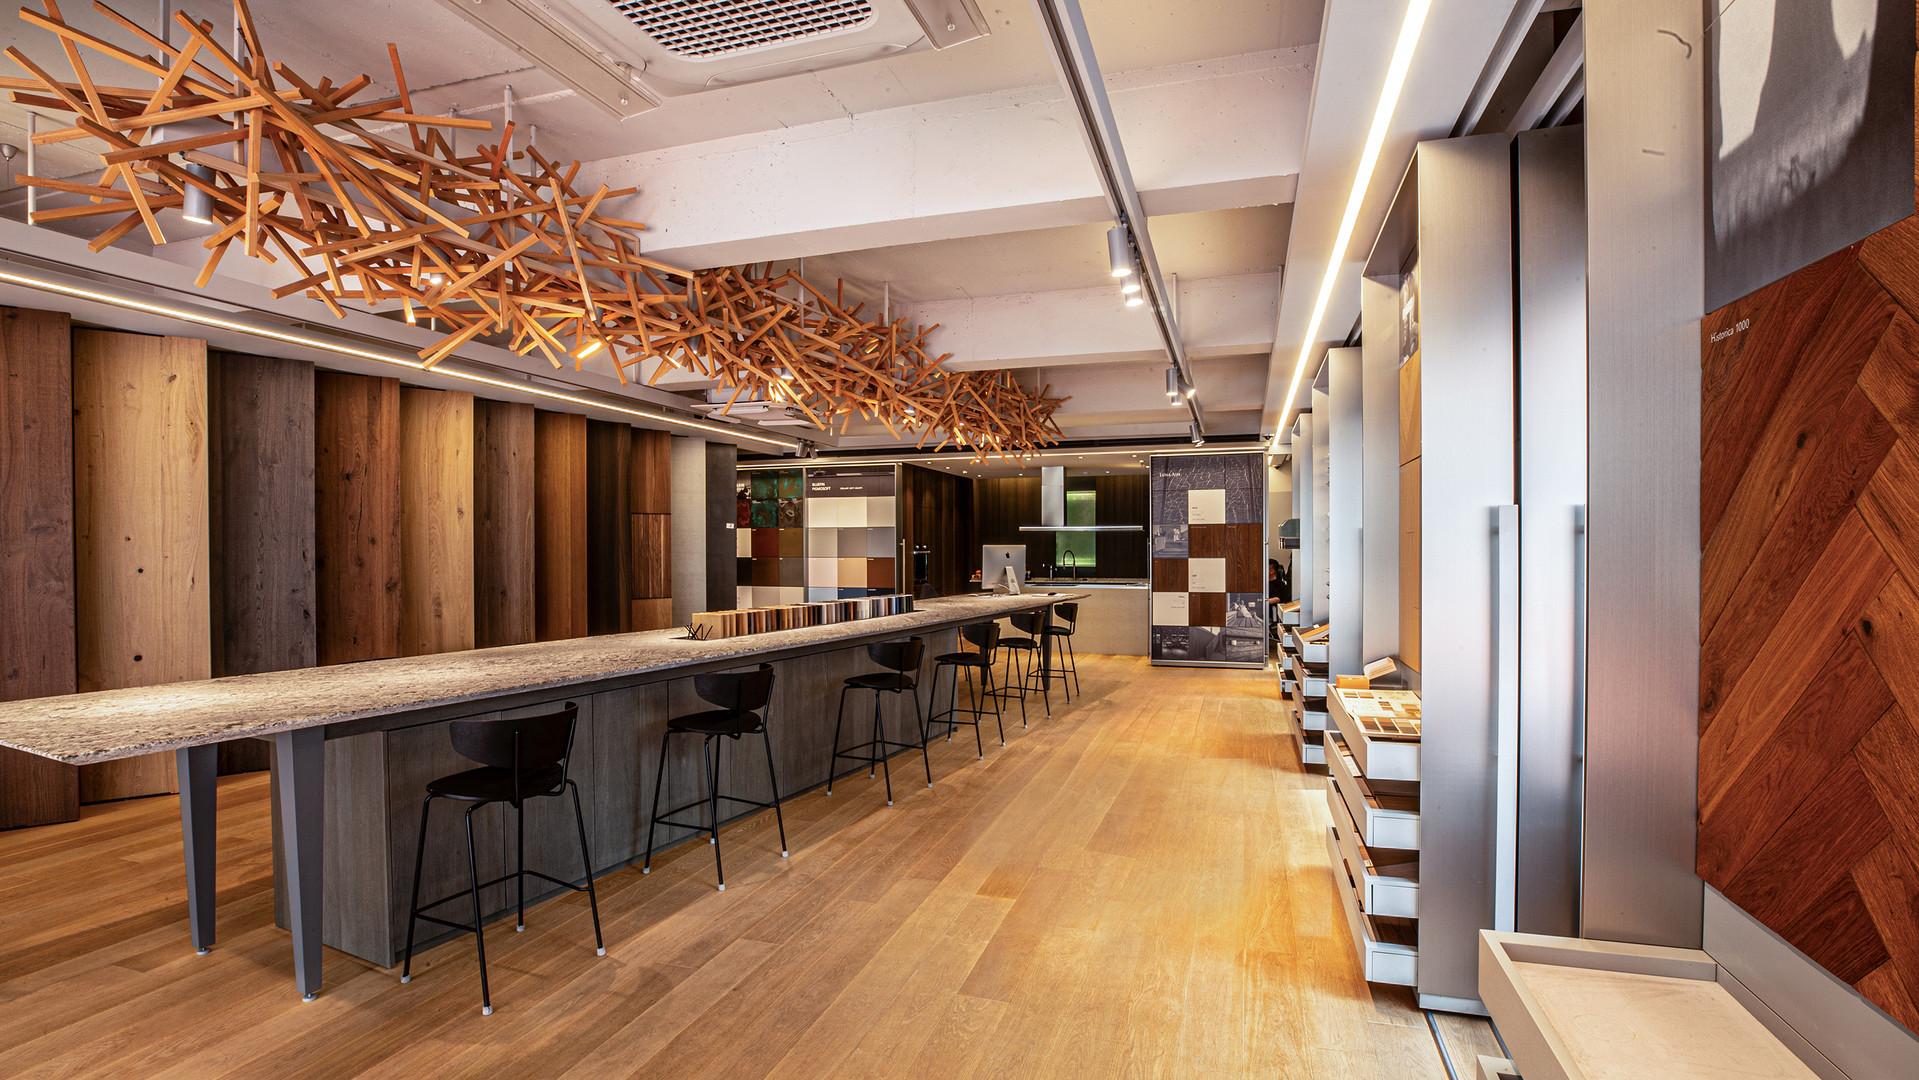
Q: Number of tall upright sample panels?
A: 11